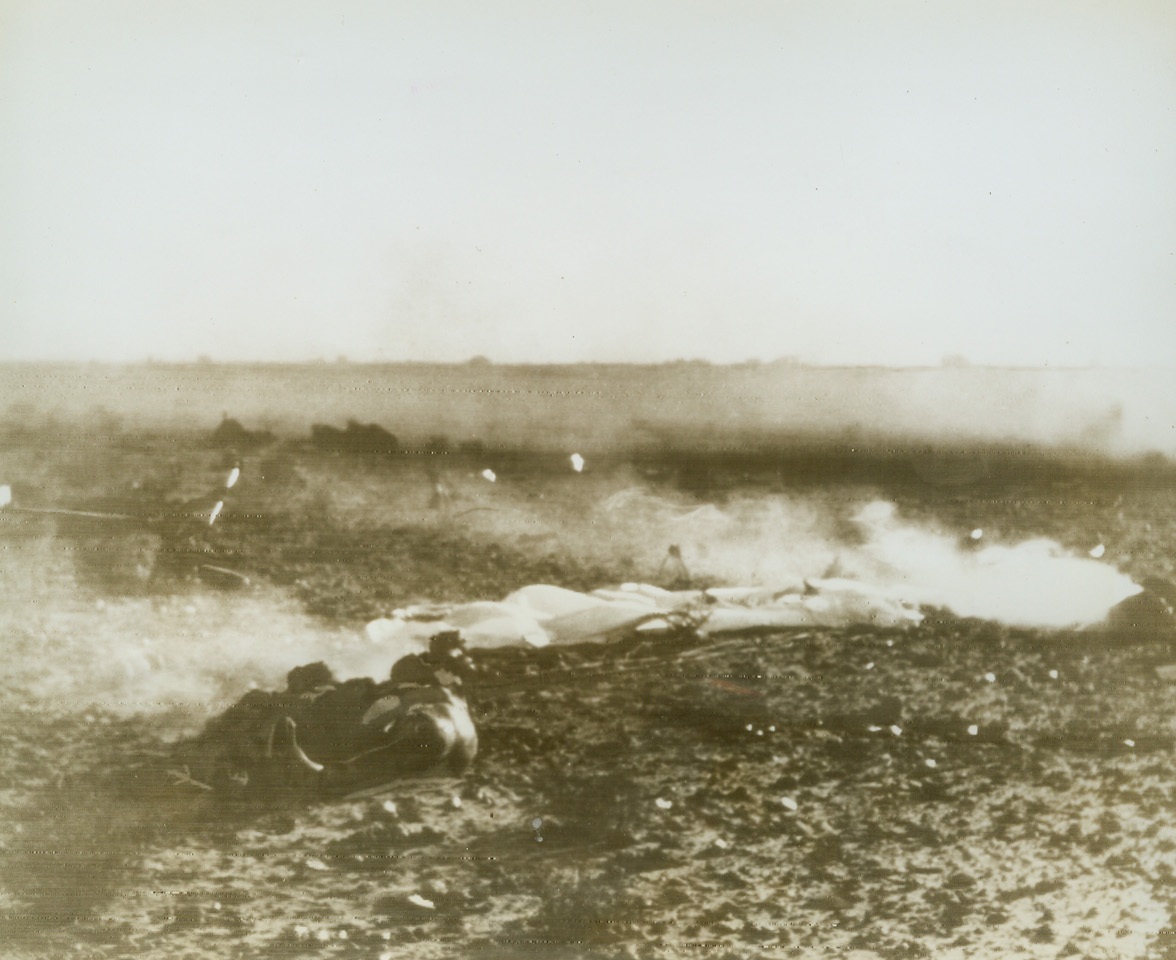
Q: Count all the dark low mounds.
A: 2